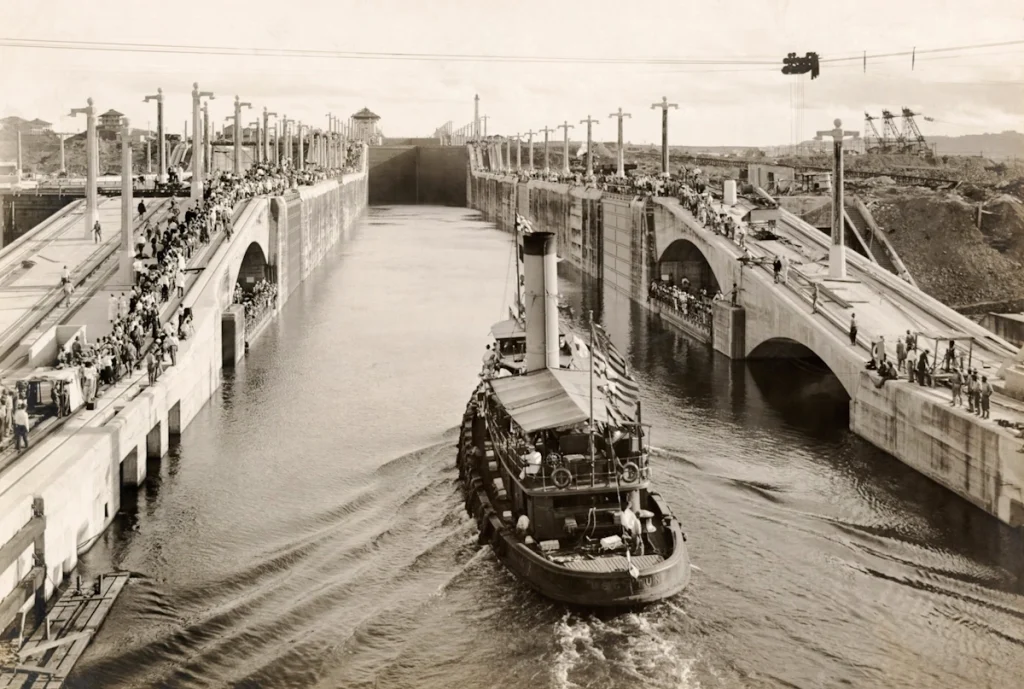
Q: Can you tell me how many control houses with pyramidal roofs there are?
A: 2